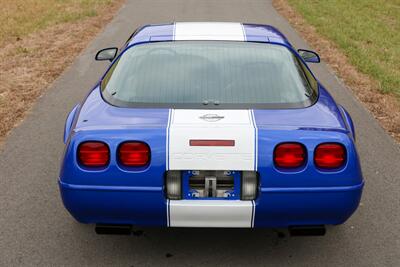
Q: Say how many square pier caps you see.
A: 0